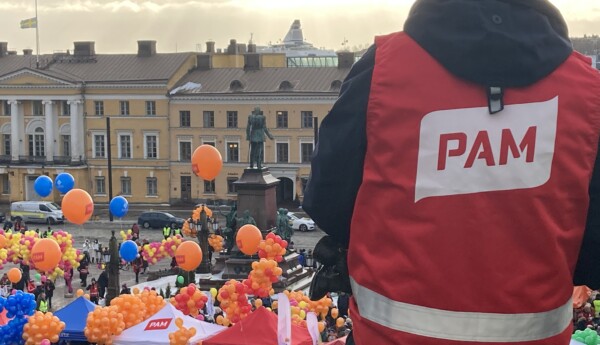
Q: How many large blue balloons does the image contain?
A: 4